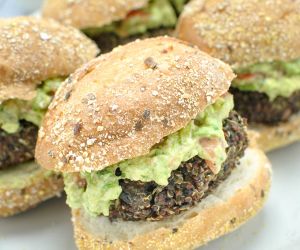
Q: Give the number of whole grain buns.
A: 4